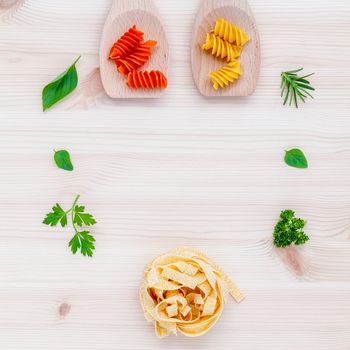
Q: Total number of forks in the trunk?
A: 0